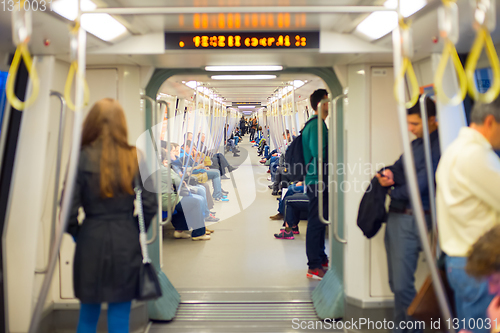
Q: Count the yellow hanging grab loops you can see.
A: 5